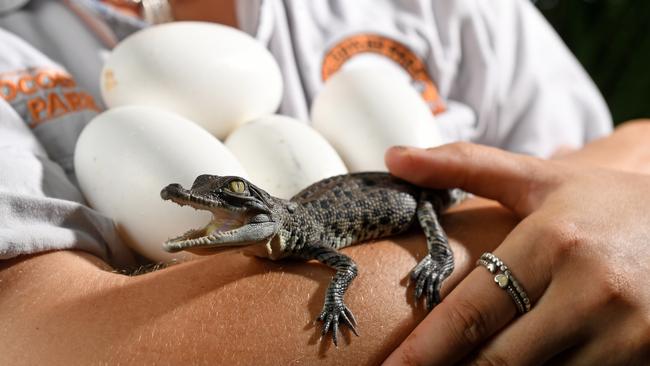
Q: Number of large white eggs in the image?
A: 4